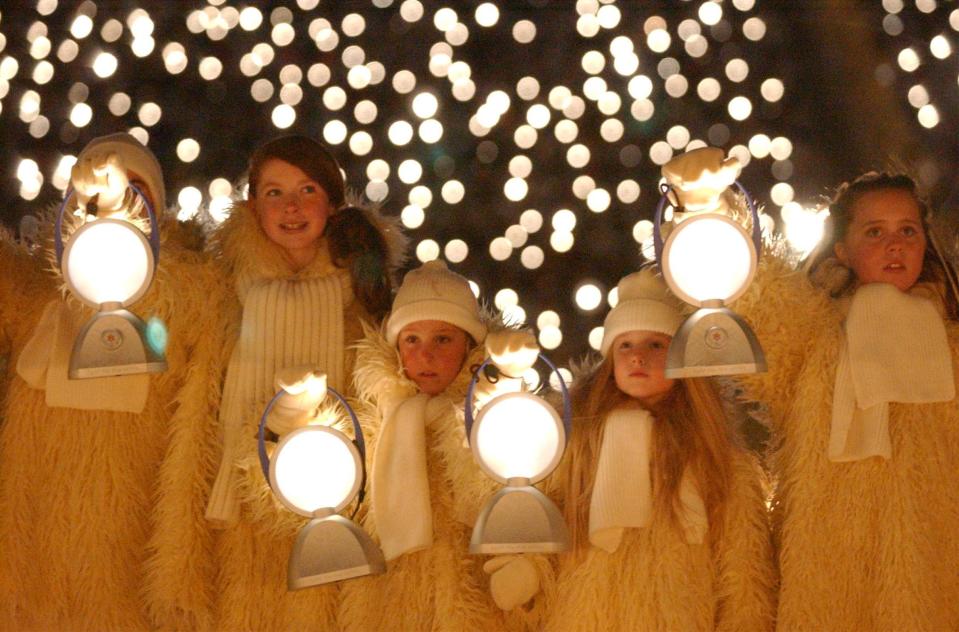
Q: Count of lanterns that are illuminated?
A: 4